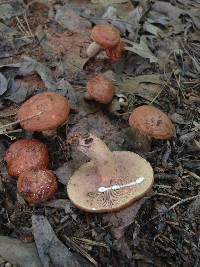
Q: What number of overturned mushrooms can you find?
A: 1